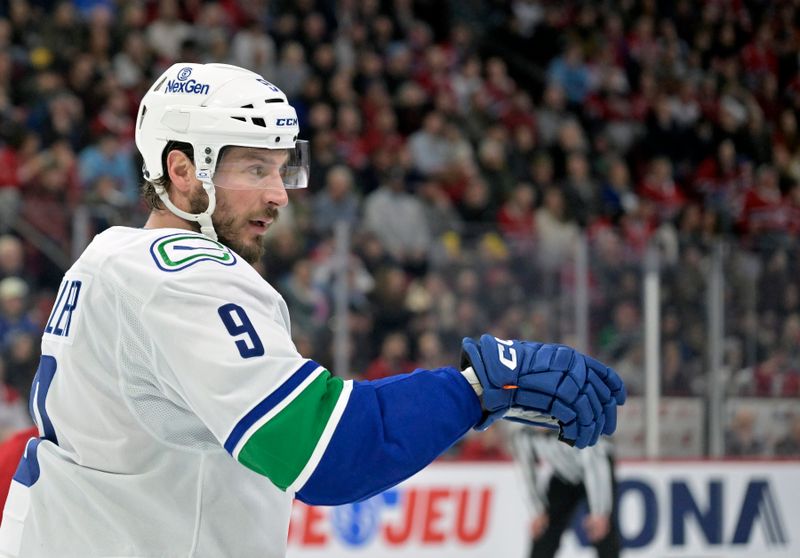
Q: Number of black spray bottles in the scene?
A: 0